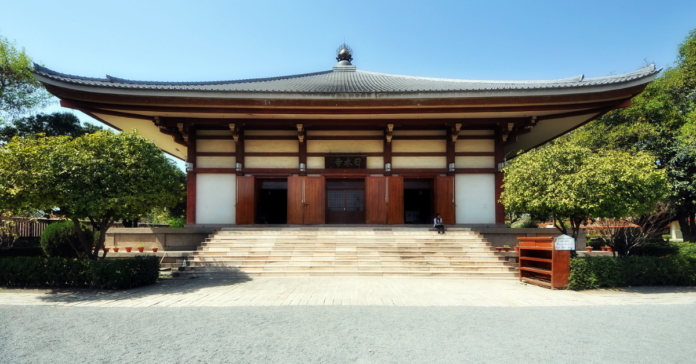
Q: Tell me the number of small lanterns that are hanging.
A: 6